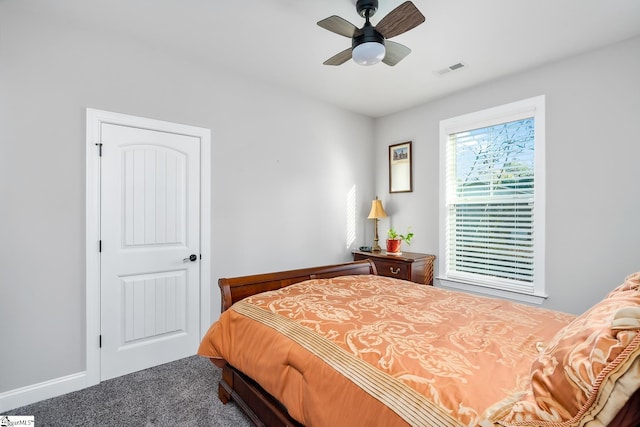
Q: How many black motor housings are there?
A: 1